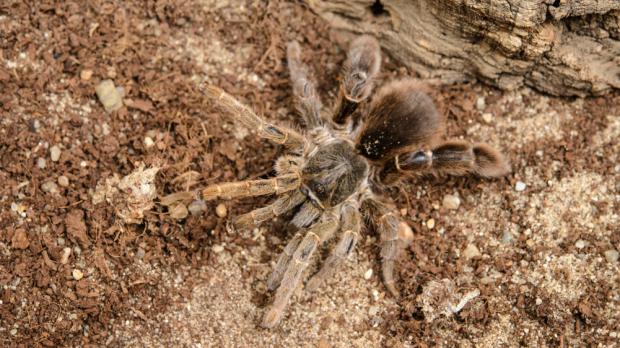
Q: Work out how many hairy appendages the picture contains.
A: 10